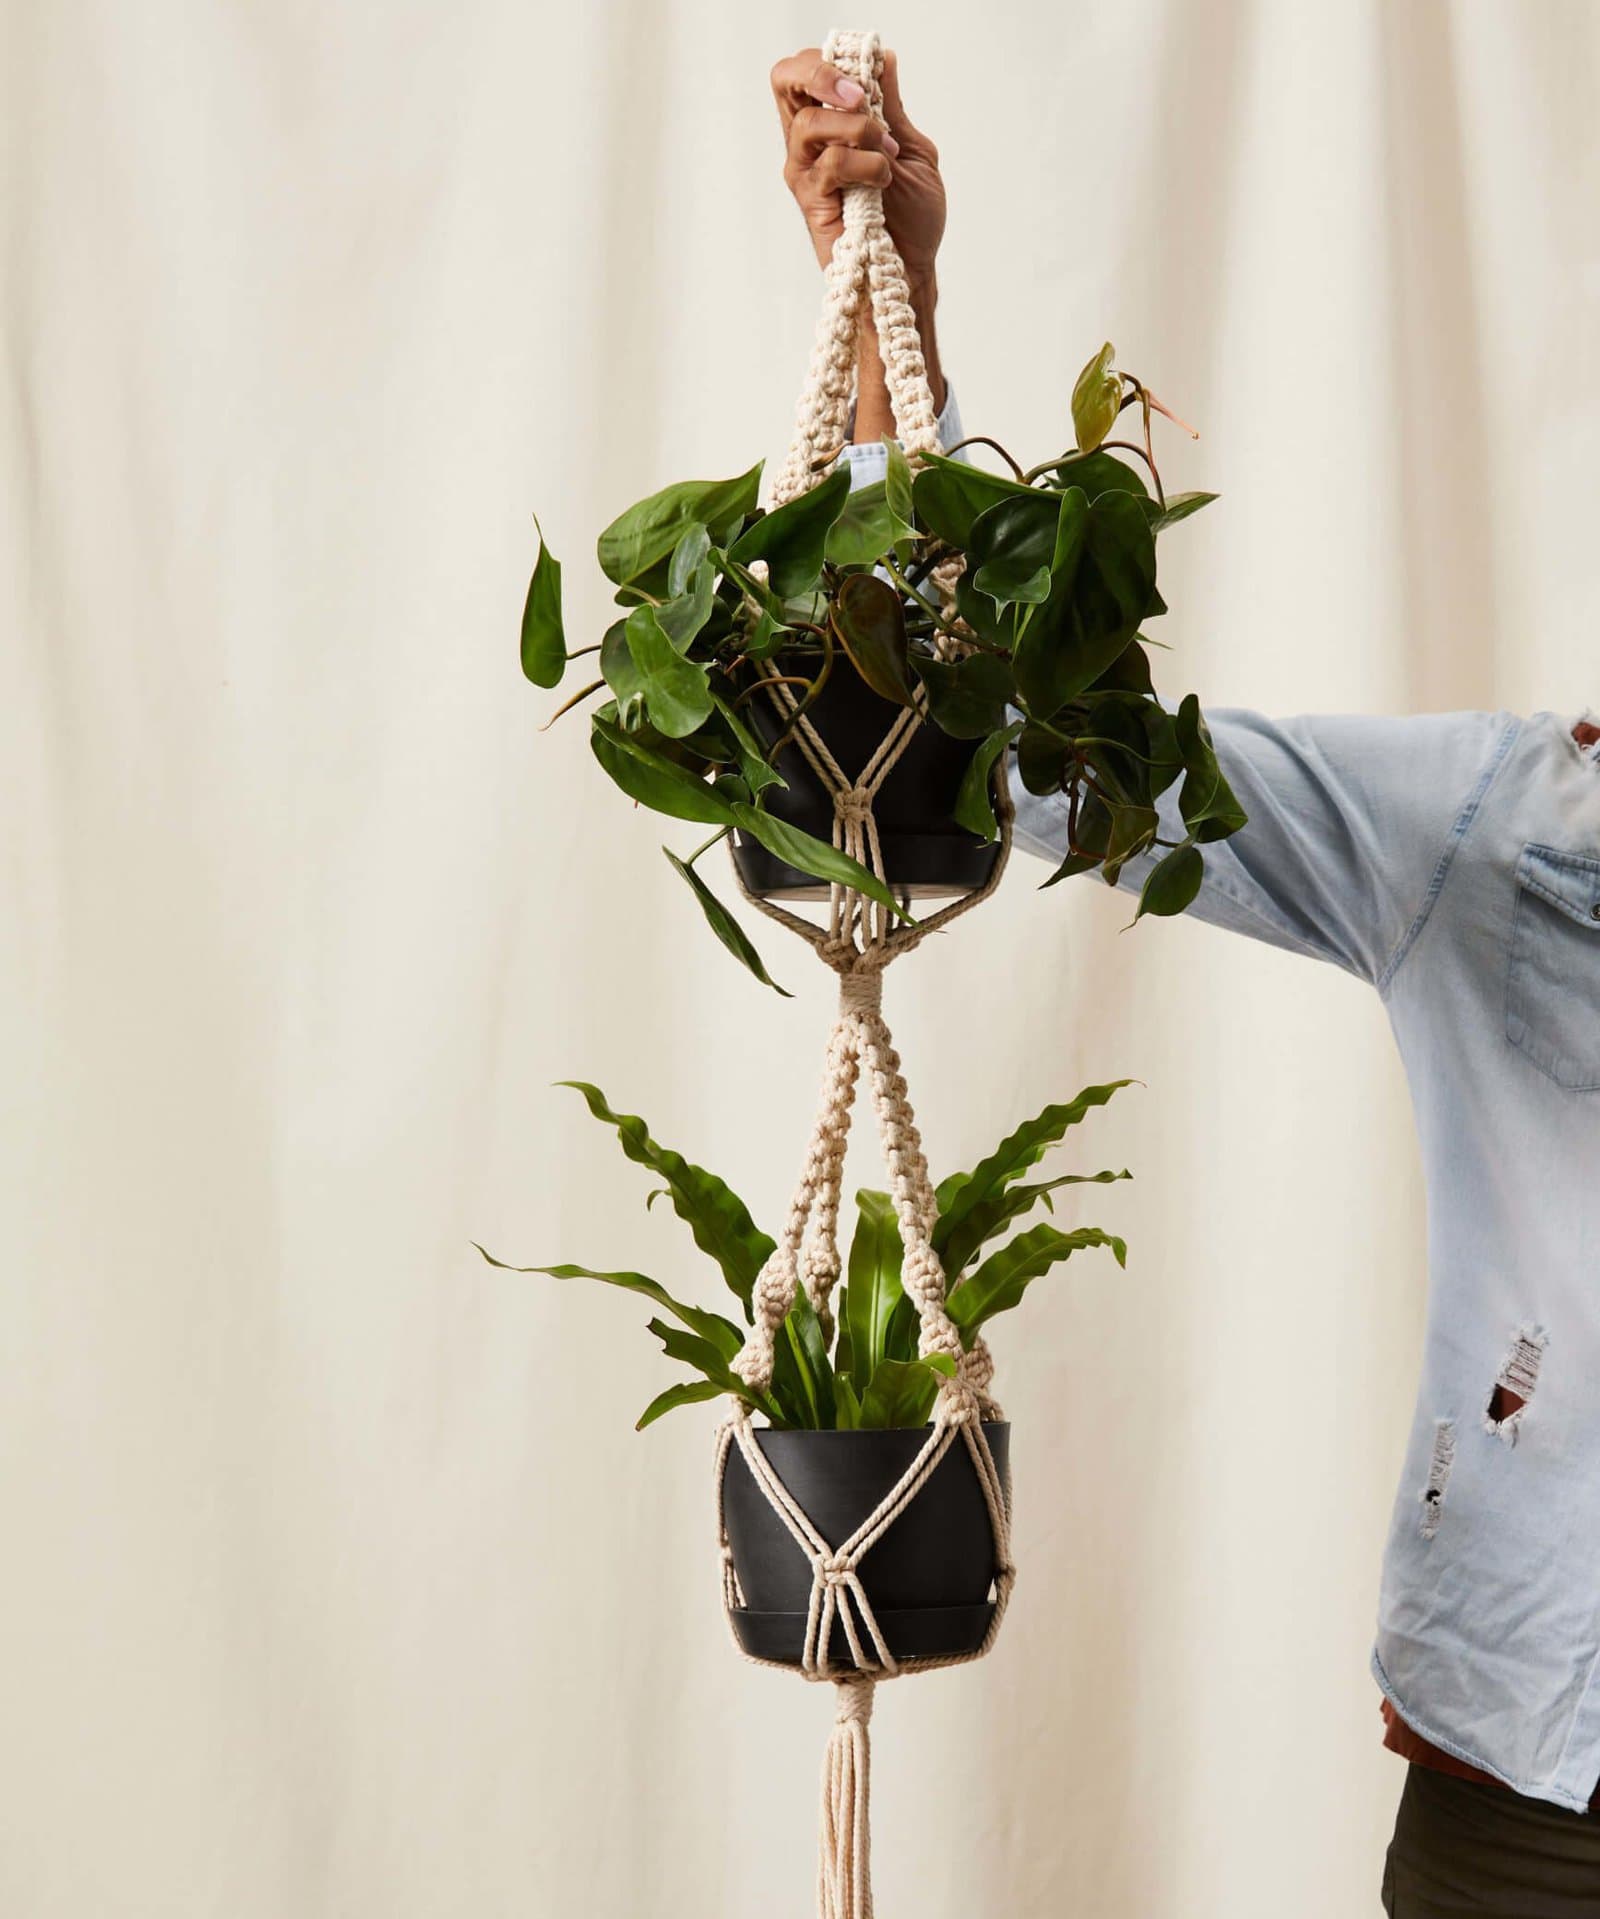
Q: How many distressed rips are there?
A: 3